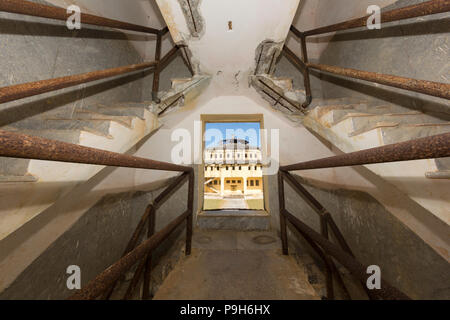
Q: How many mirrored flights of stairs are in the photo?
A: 2